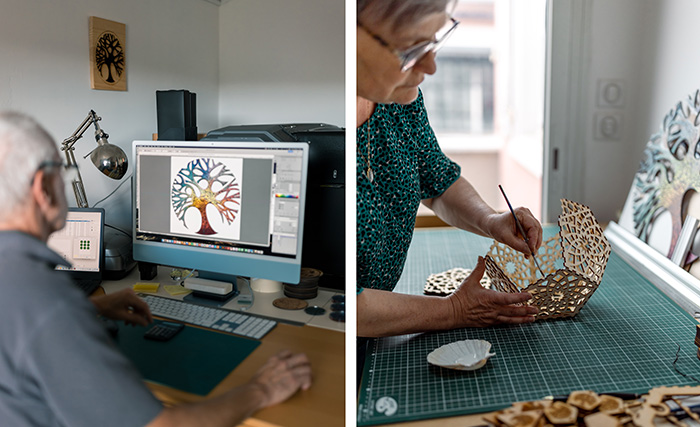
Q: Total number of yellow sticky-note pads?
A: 2